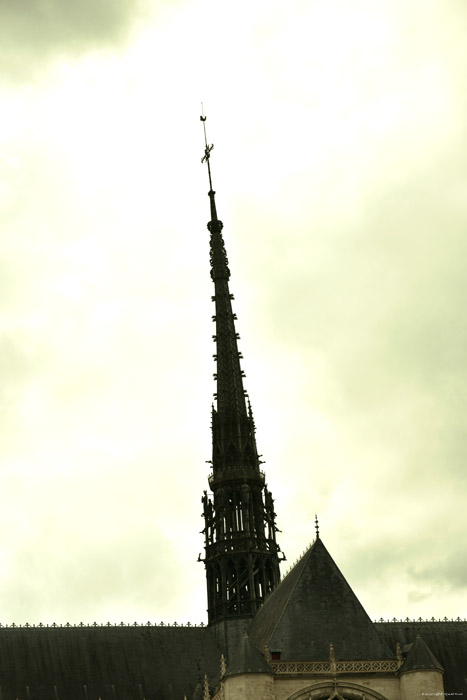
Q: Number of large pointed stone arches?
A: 1